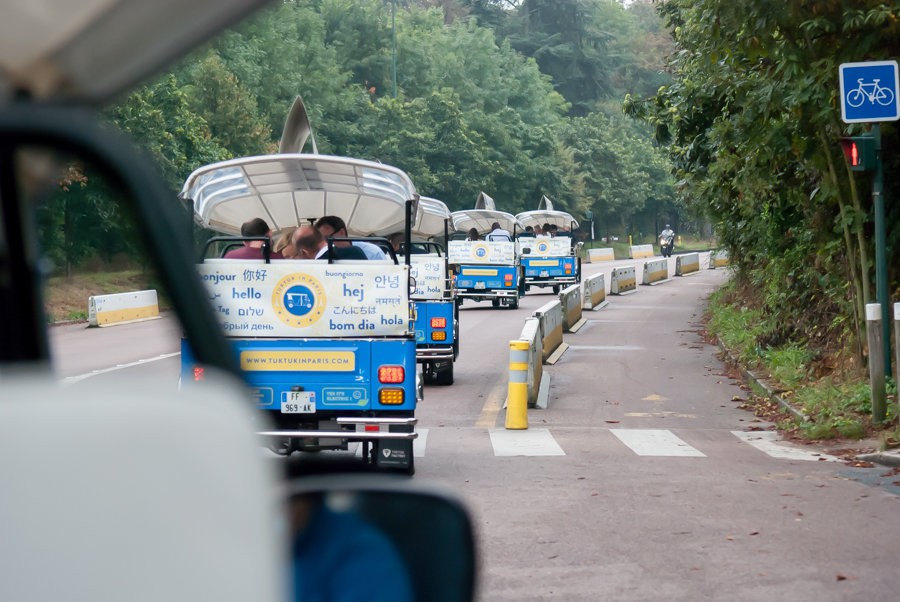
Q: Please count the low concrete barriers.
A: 11